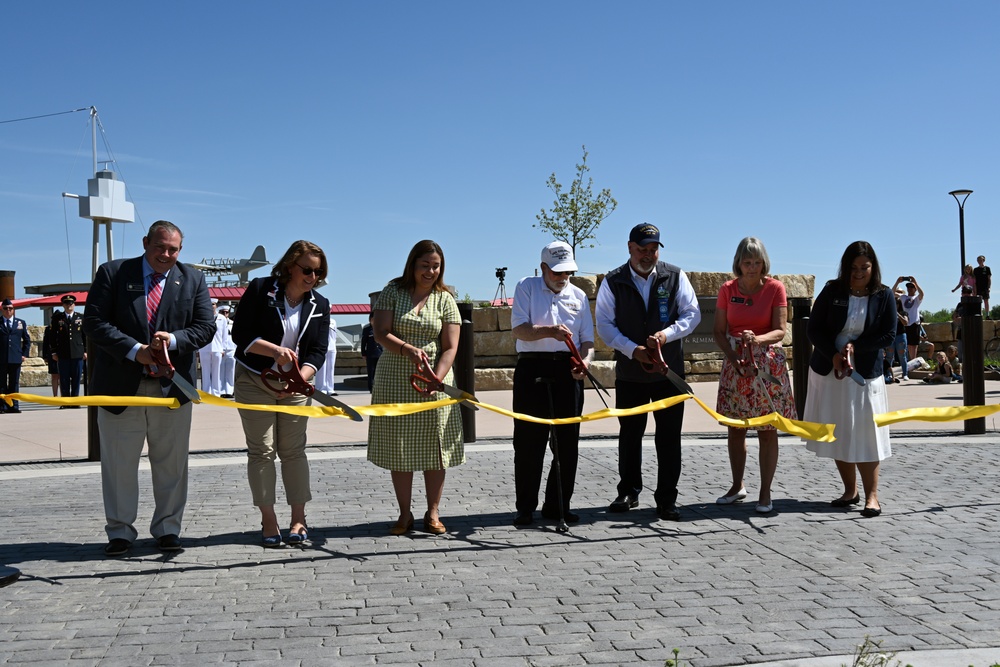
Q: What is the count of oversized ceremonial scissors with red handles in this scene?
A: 7